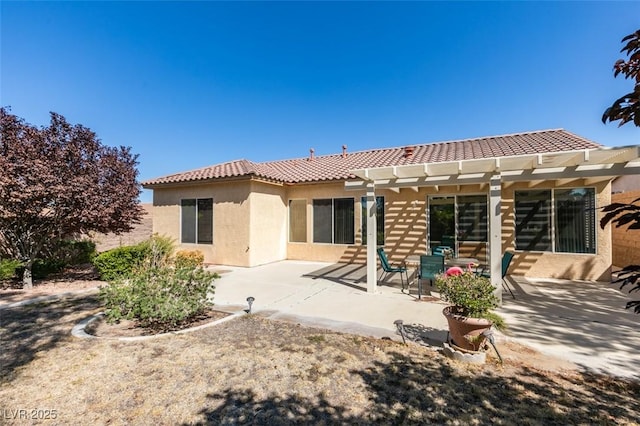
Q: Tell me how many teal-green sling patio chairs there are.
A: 4